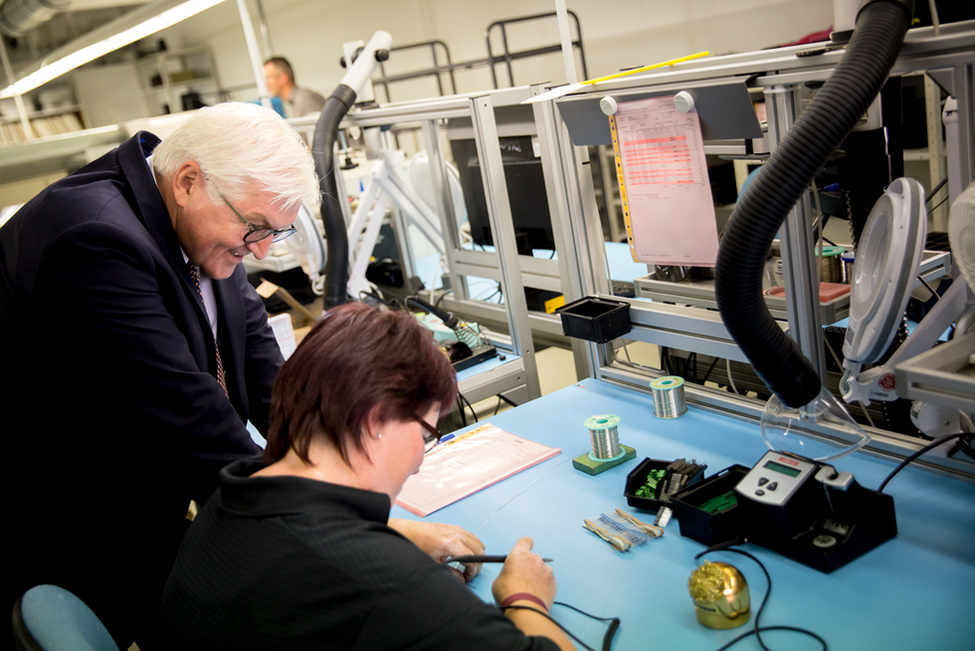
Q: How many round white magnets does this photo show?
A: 2